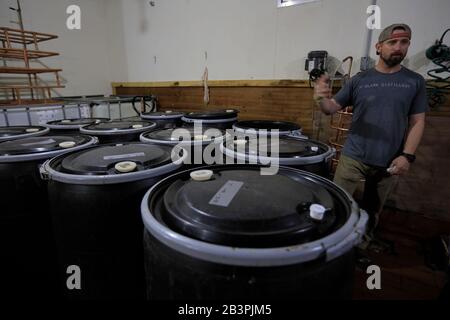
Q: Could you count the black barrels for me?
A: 11